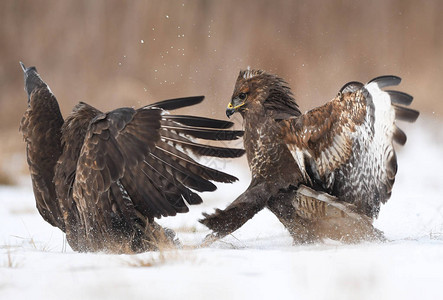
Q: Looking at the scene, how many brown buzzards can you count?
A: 2